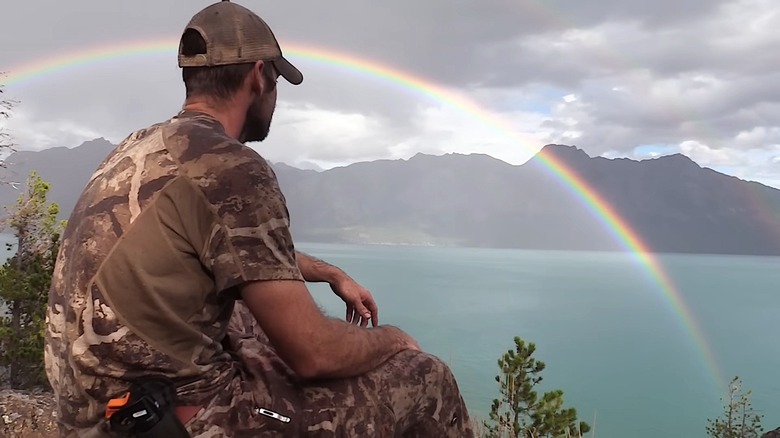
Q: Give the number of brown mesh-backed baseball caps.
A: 1